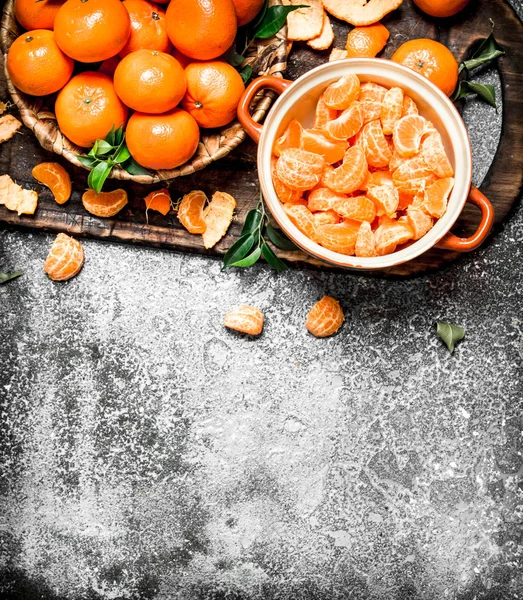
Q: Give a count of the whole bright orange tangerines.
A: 12